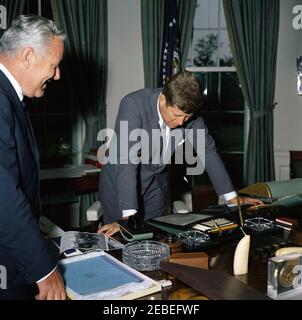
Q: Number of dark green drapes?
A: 4